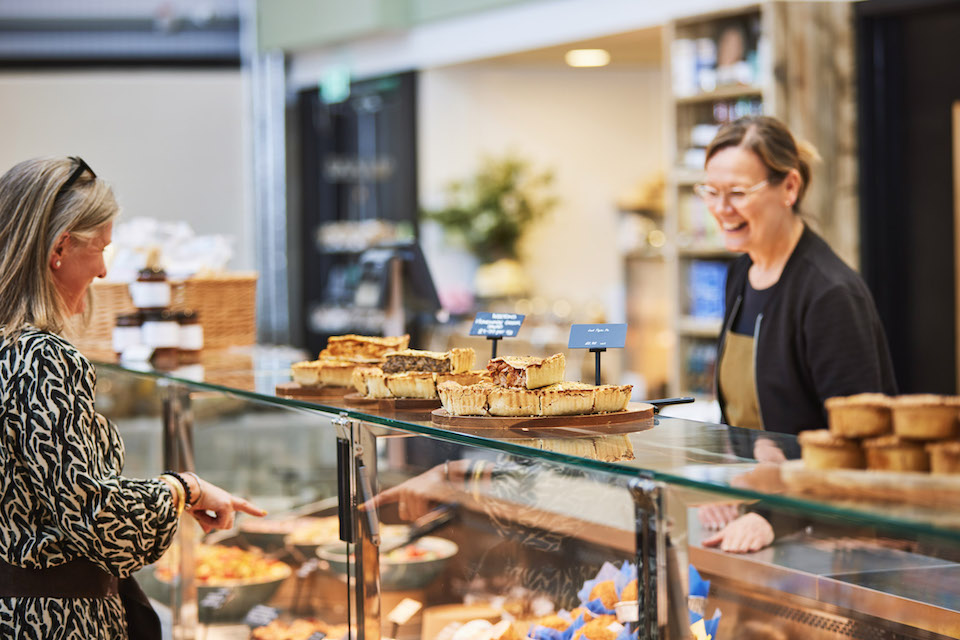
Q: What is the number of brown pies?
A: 5